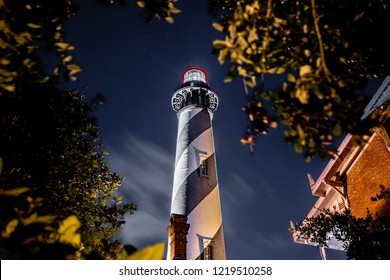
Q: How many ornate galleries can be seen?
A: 1